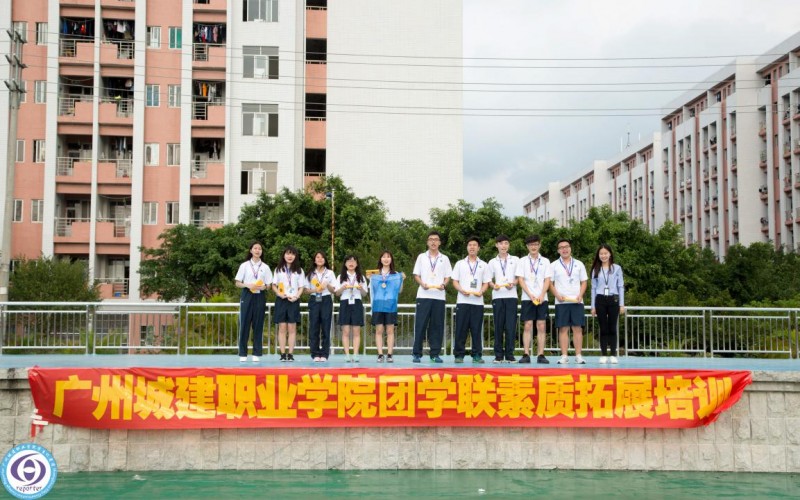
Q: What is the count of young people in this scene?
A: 11